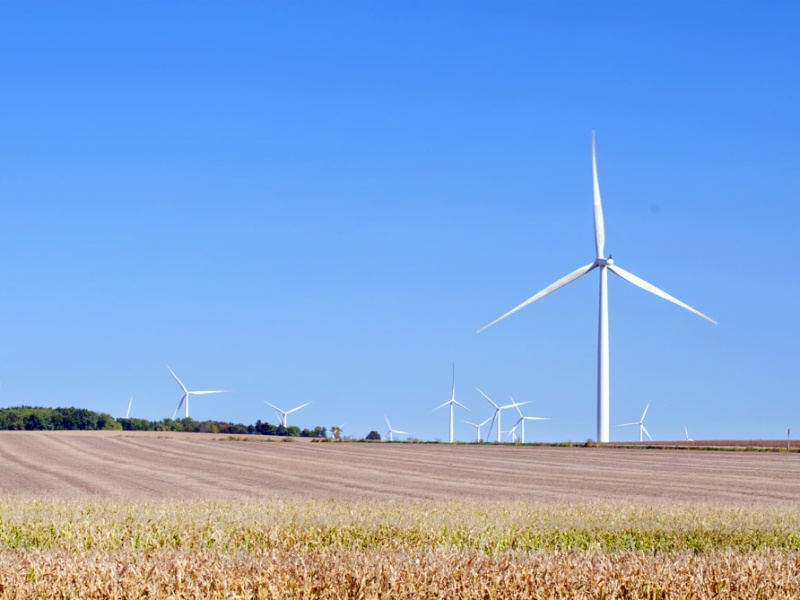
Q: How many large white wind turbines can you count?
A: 1